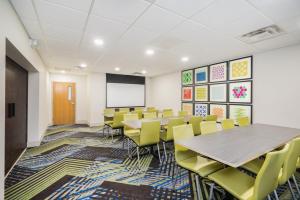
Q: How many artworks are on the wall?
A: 12